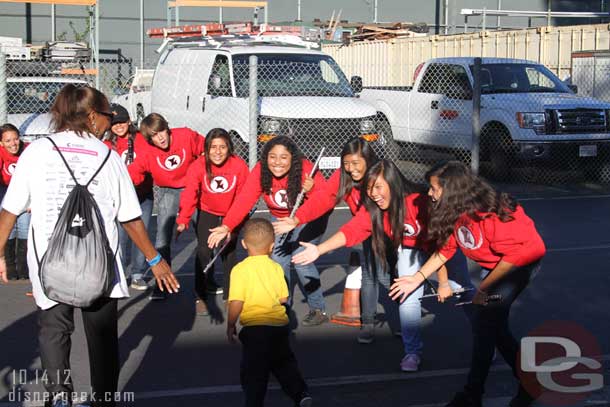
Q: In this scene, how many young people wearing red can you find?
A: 8